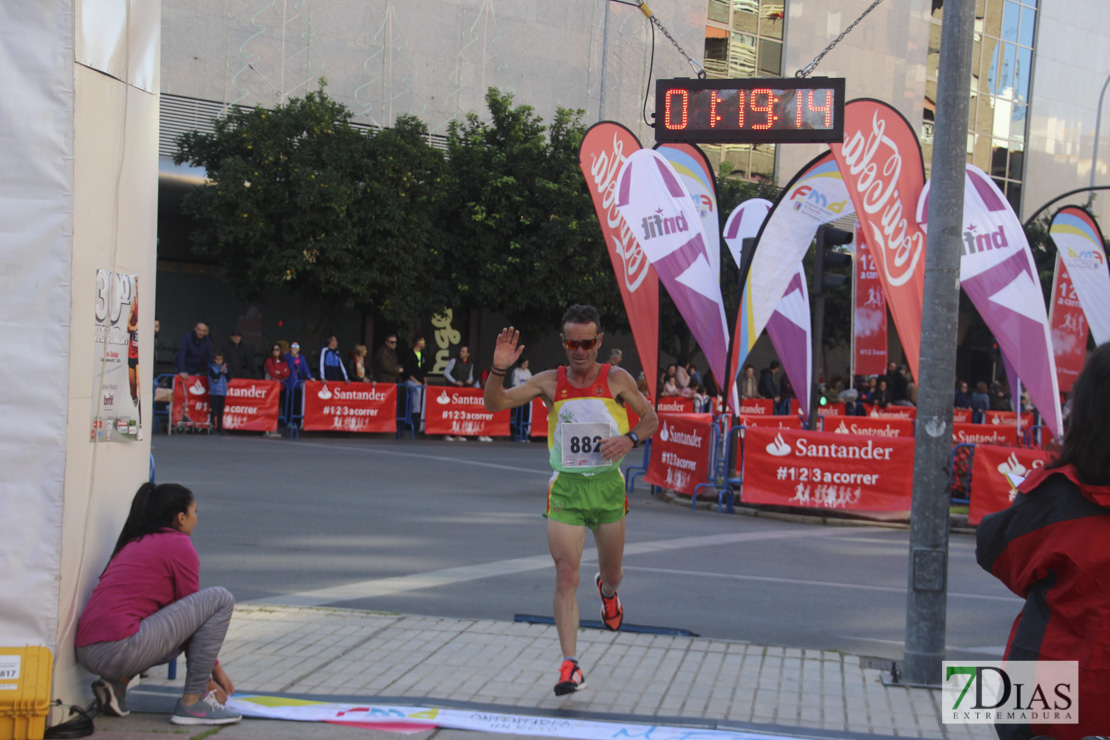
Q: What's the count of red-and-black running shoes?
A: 2